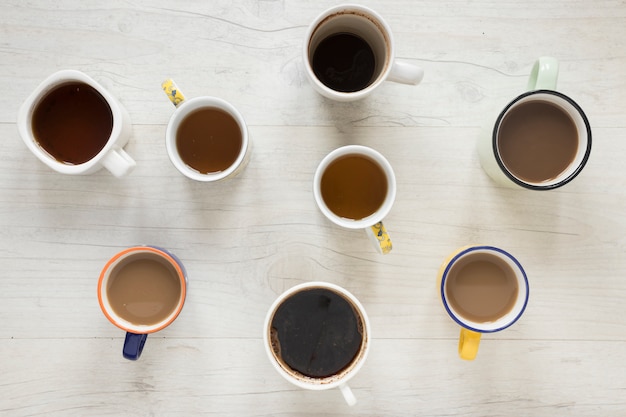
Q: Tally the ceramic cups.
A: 8